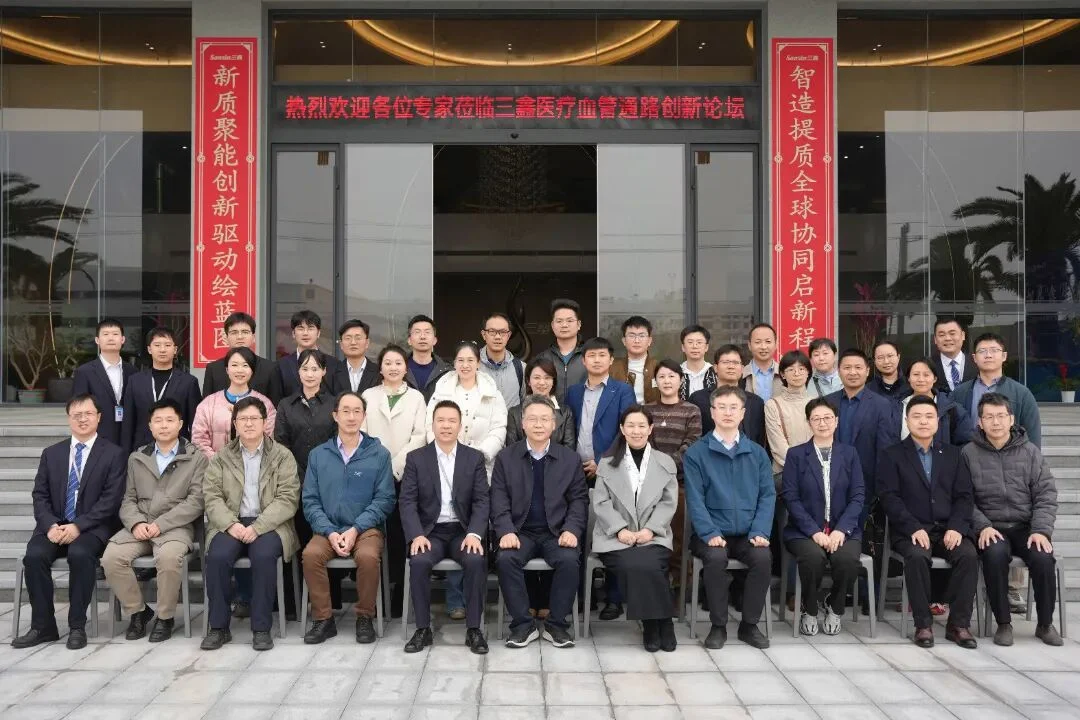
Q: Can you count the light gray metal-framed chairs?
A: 11